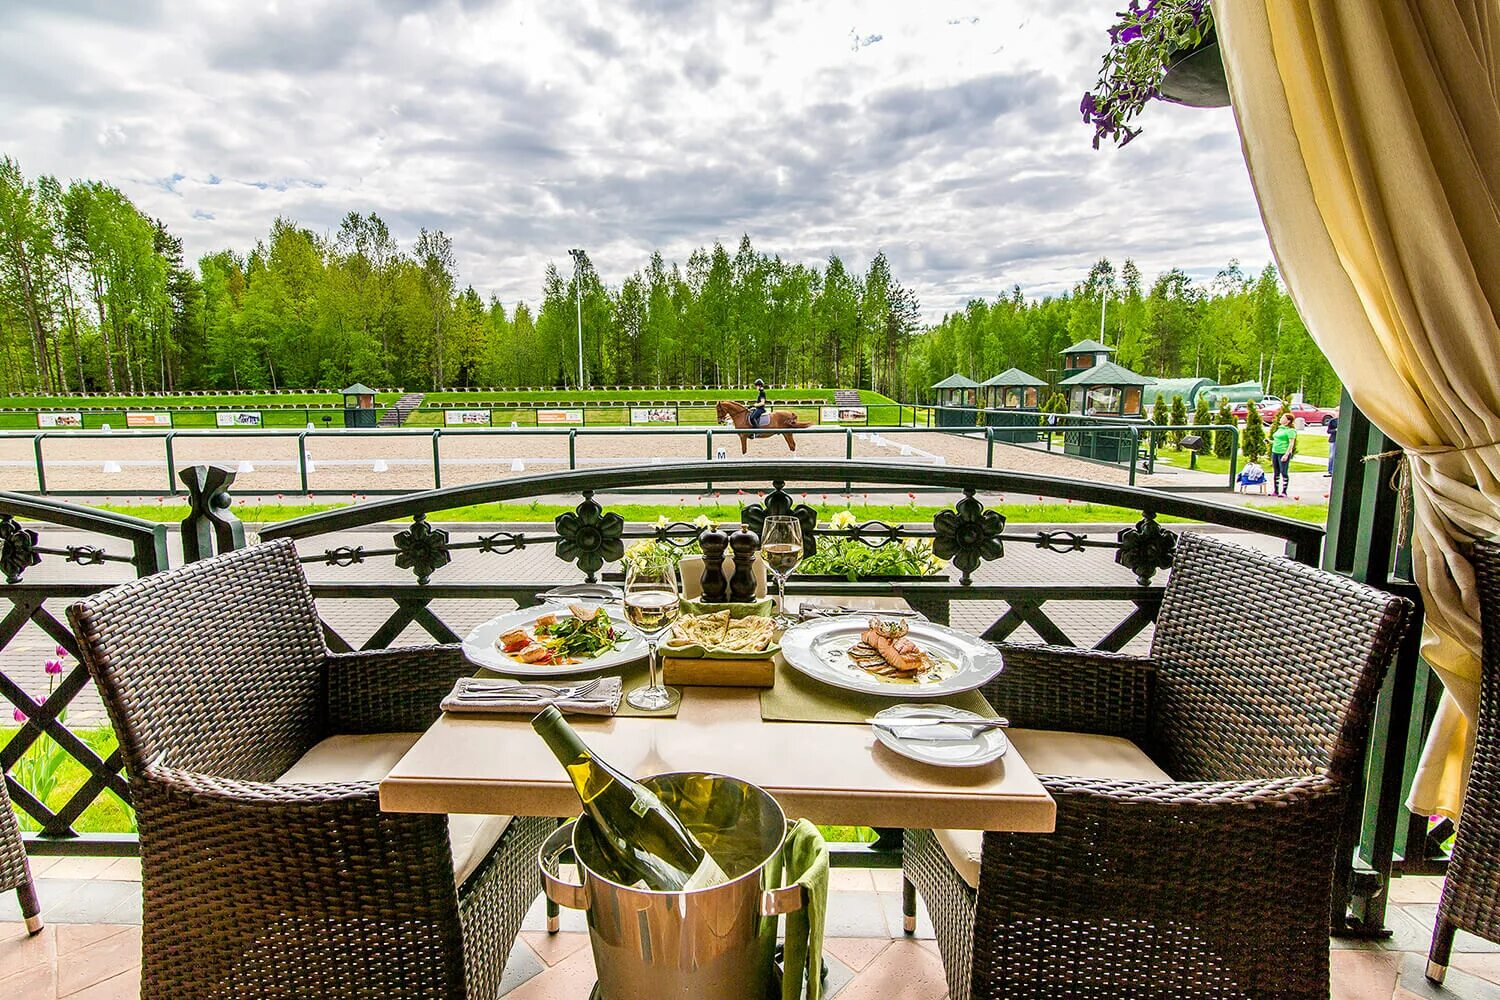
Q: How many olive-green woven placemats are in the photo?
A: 2